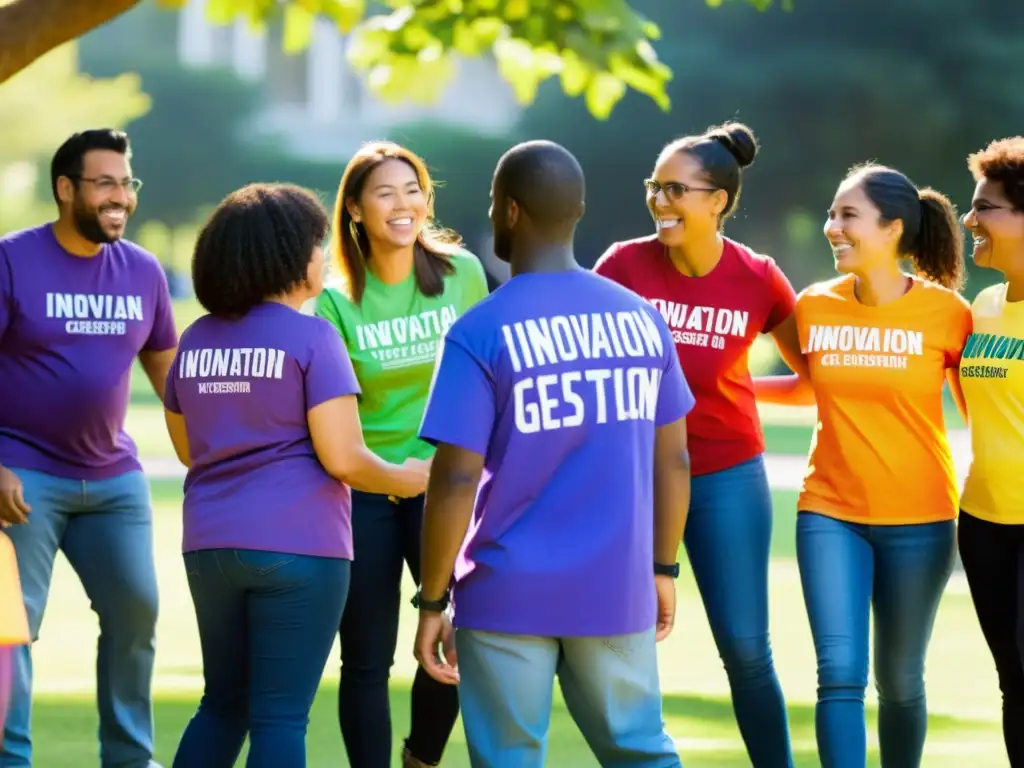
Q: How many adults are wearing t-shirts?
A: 7